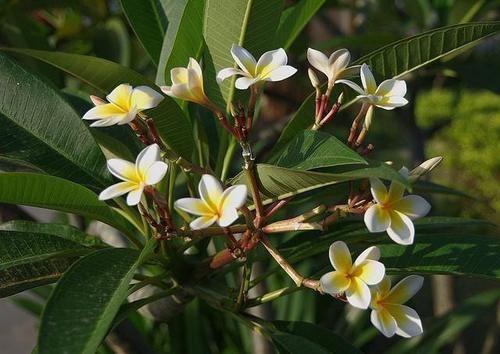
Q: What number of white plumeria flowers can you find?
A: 10